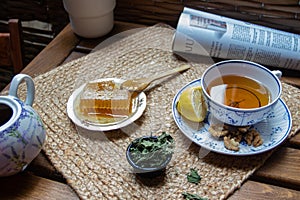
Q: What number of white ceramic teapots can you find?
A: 1